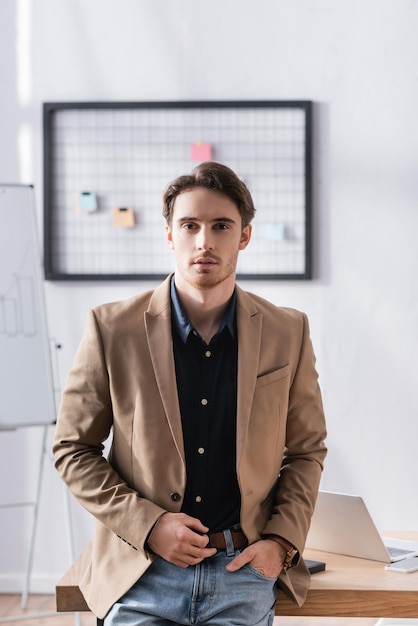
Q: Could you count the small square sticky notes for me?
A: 4